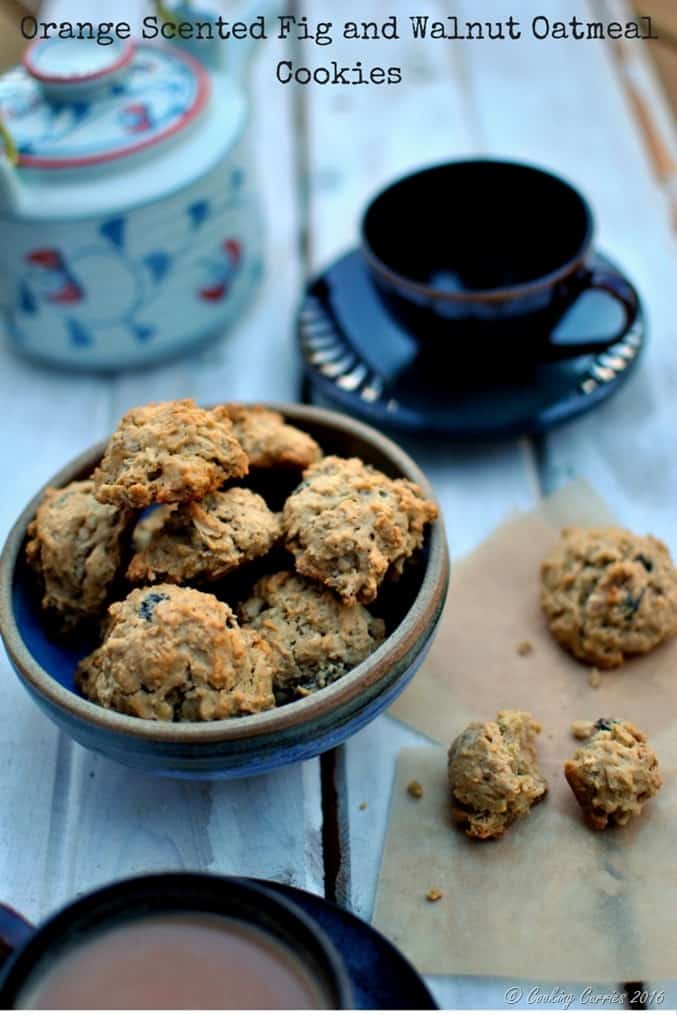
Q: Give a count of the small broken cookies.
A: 2